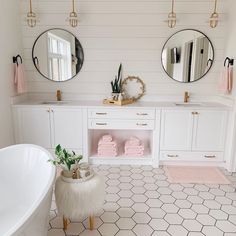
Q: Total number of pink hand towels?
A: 2